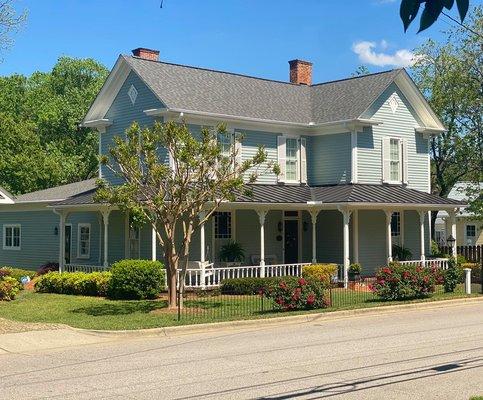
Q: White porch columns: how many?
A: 10